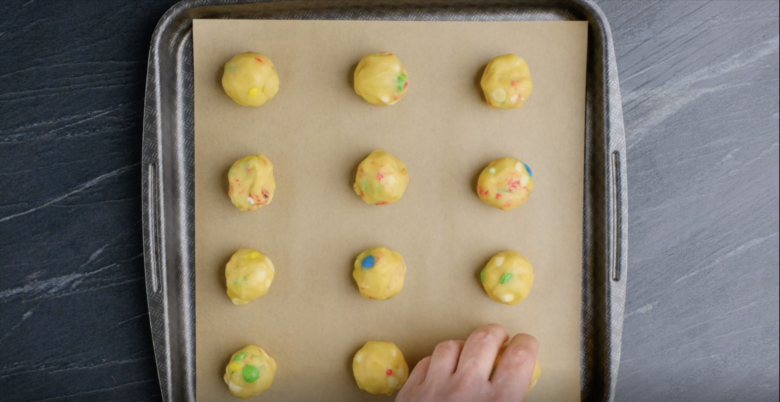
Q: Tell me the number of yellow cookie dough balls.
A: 12